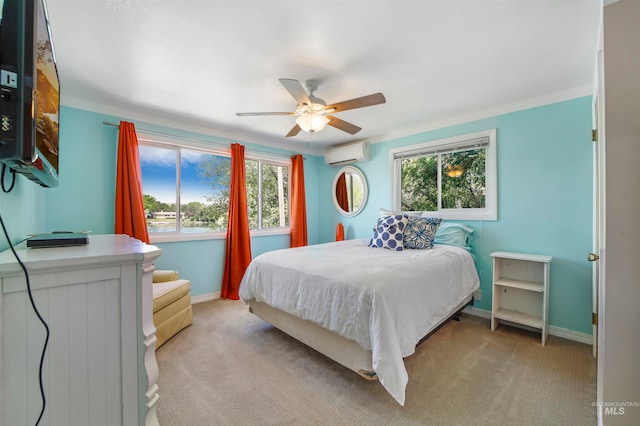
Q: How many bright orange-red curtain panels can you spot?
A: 3